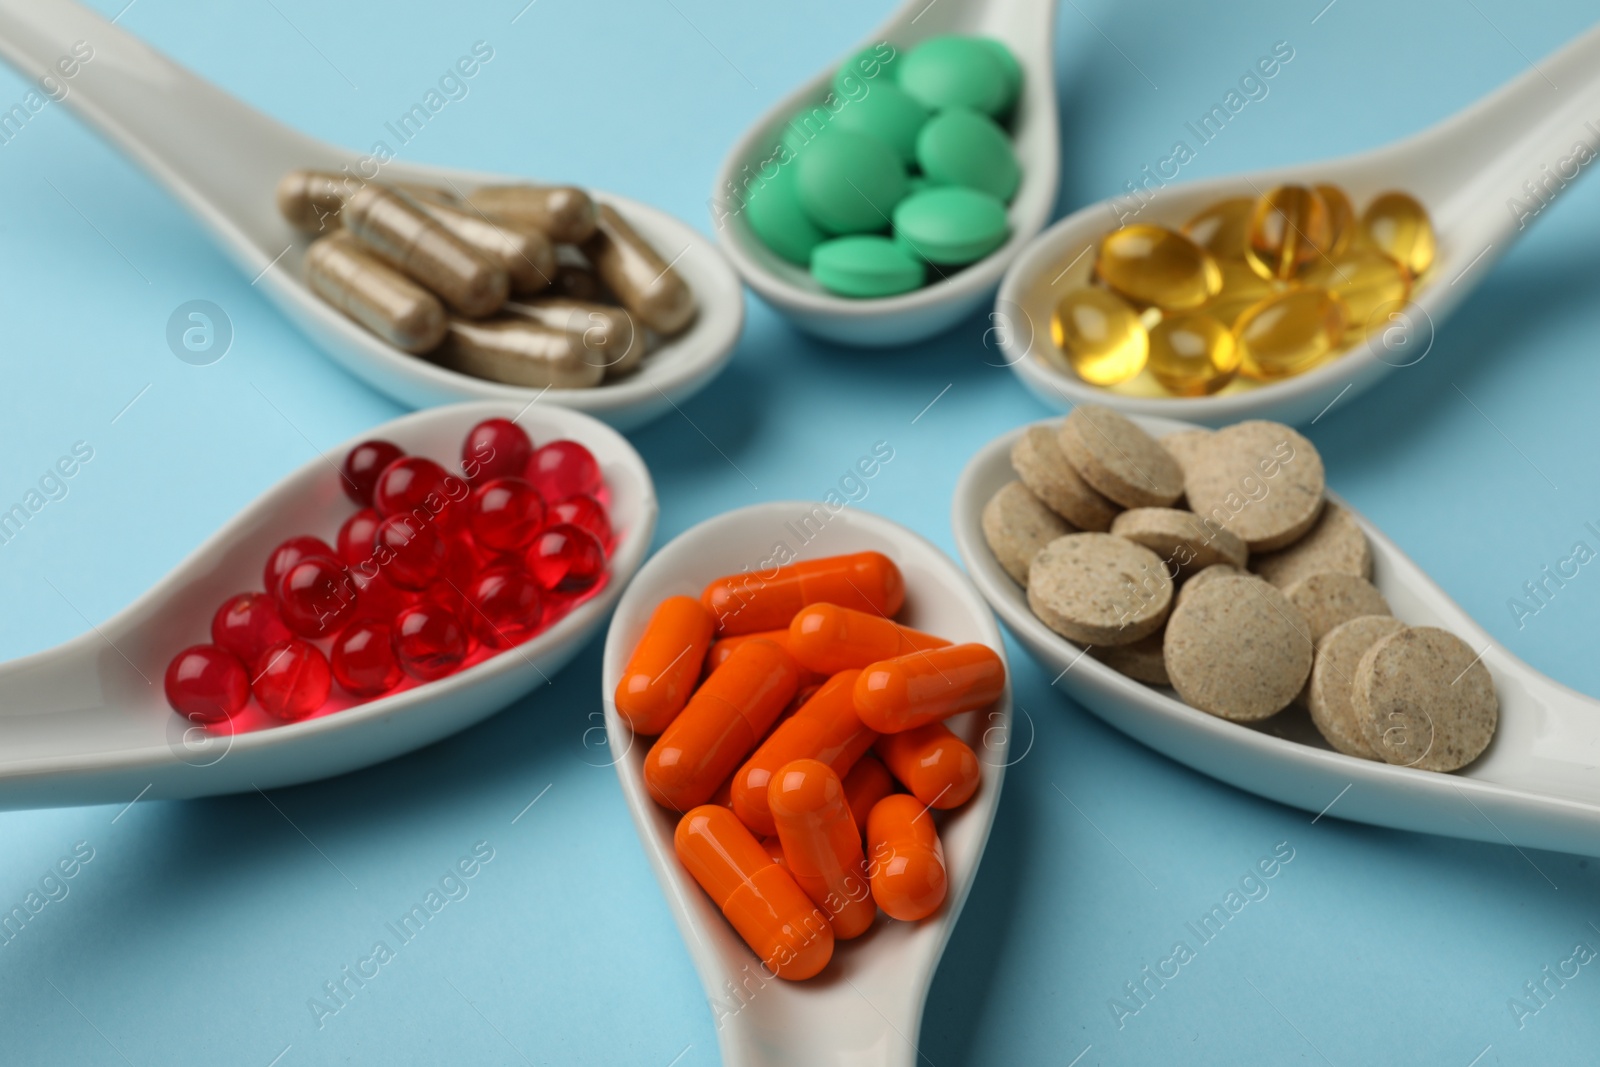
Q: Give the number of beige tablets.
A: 14